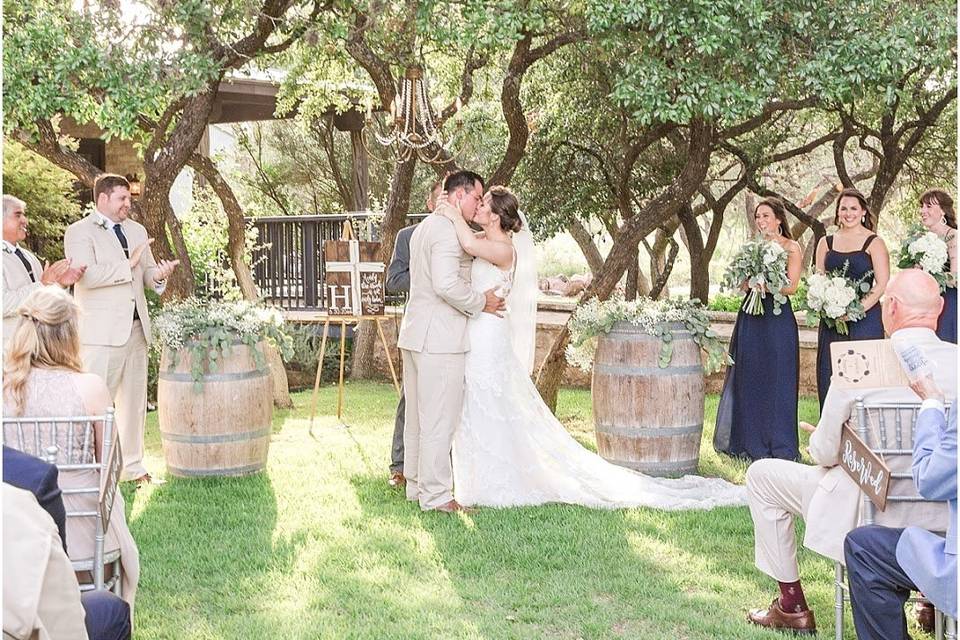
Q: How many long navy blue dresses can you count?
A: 3